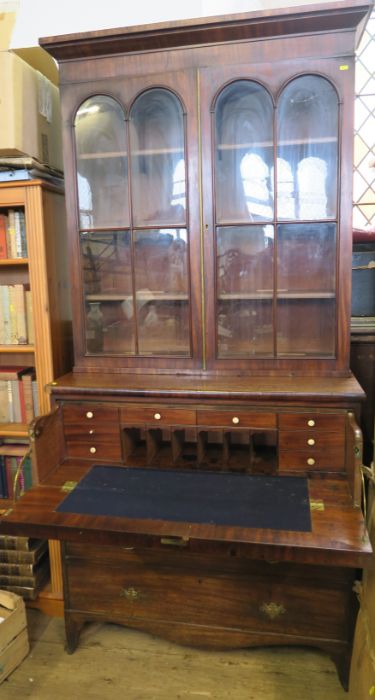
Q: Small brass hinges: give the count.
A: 2